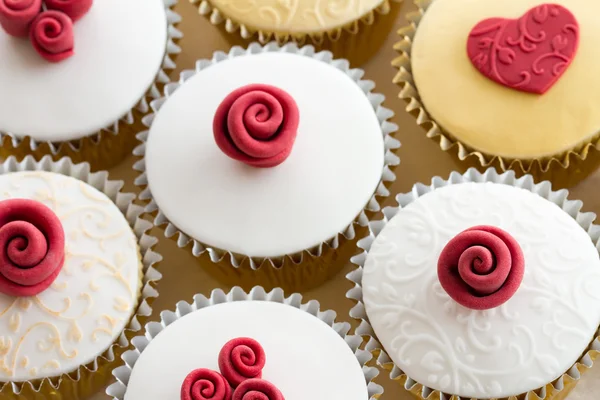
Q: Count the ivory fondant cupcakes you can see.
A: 2